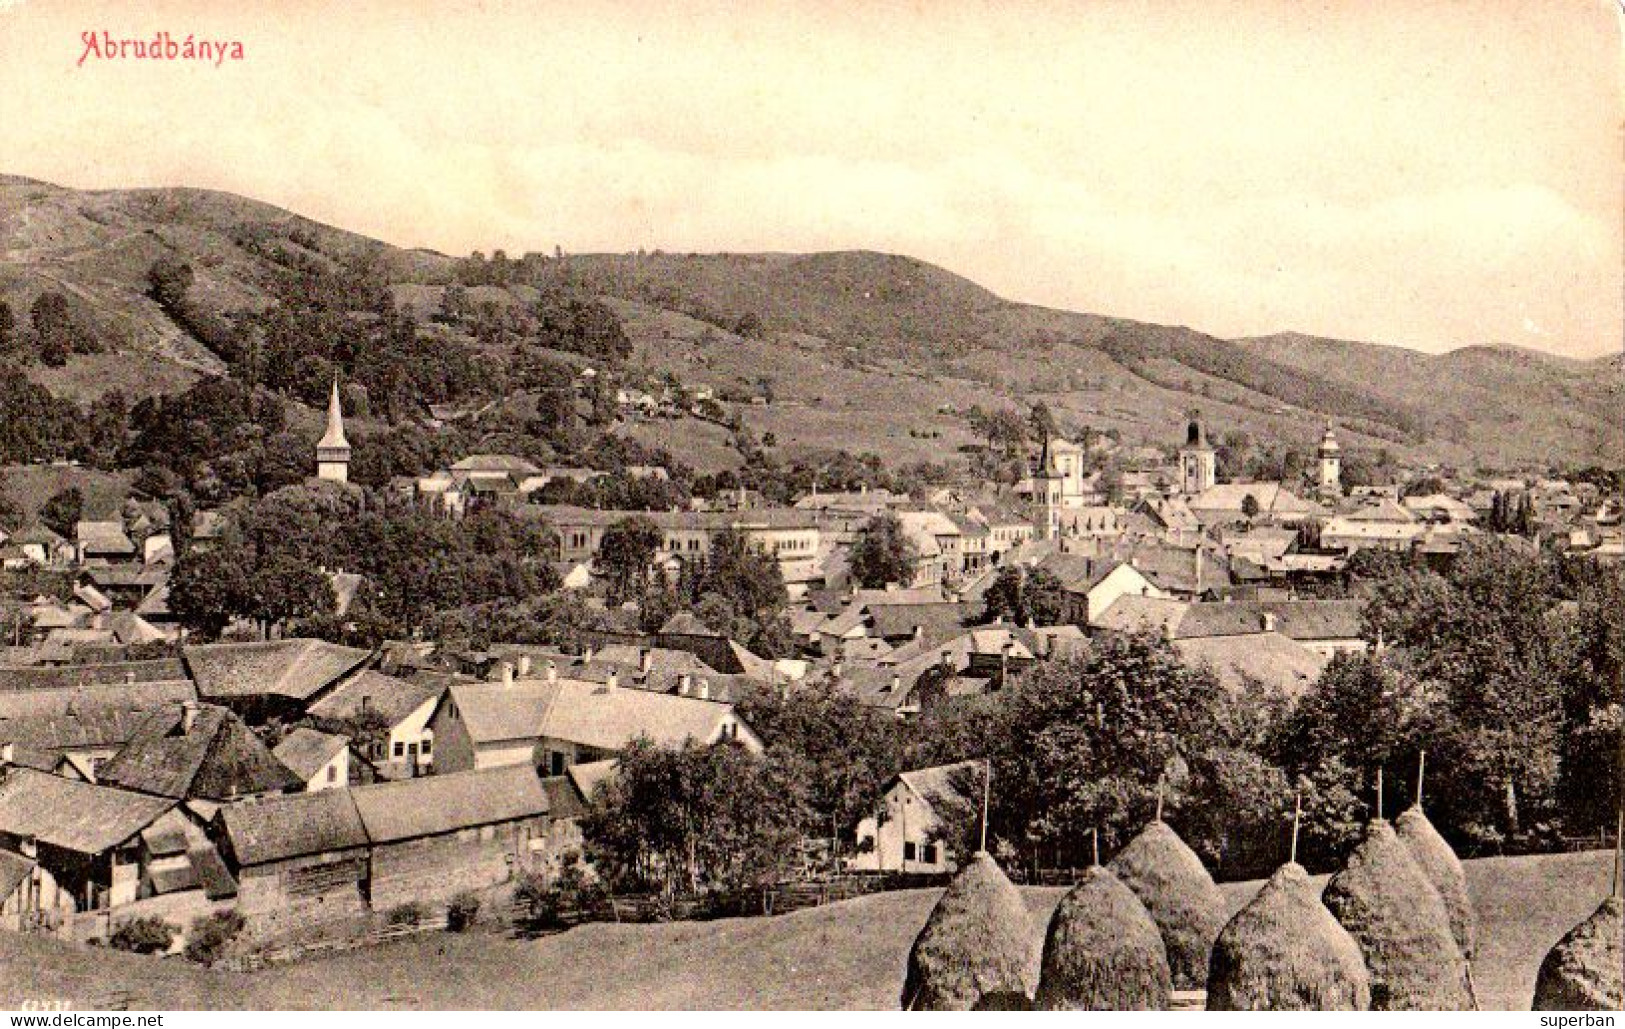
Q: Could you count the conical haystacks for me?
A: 7